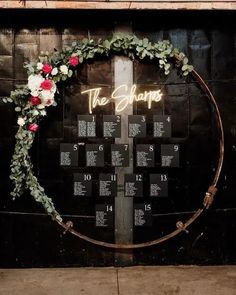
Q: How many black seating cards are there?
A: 15